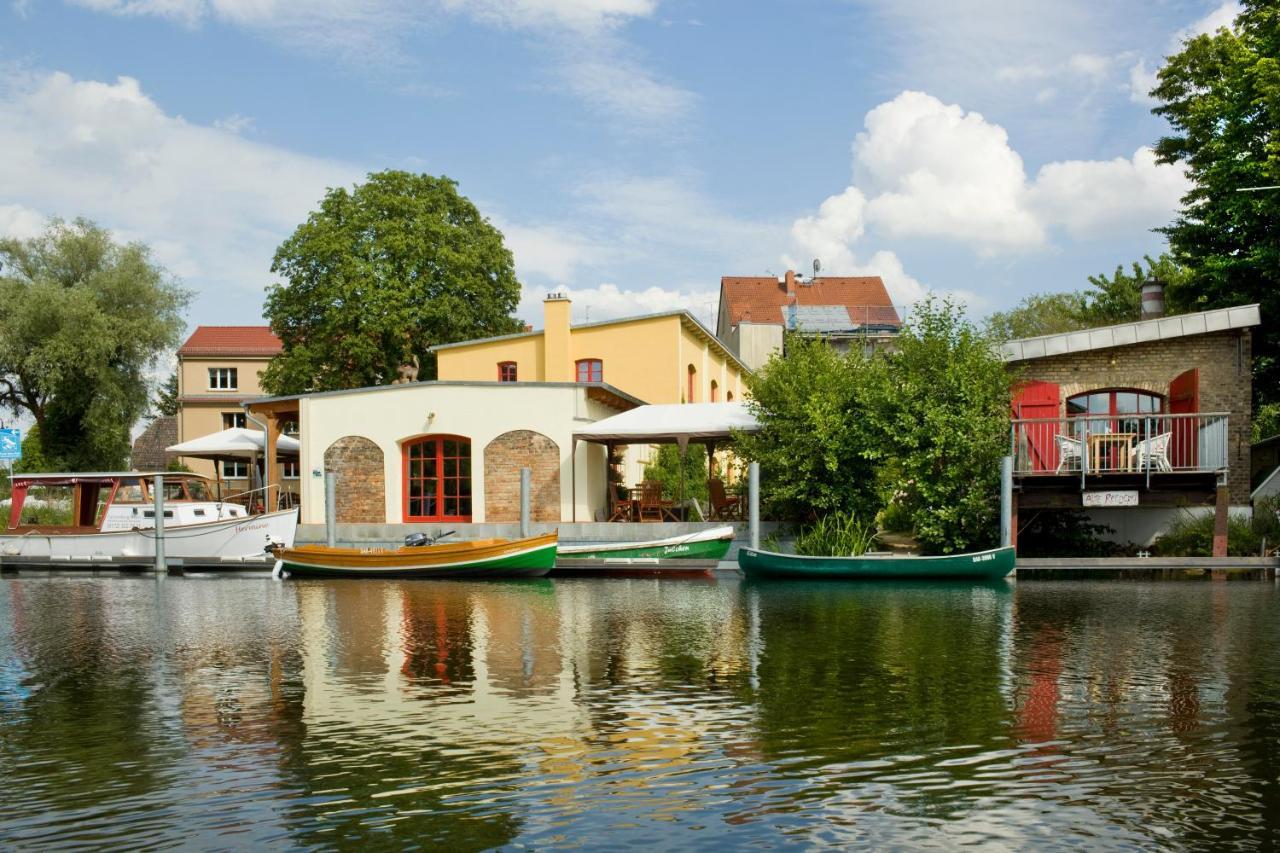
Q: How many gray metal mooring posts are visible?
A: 5